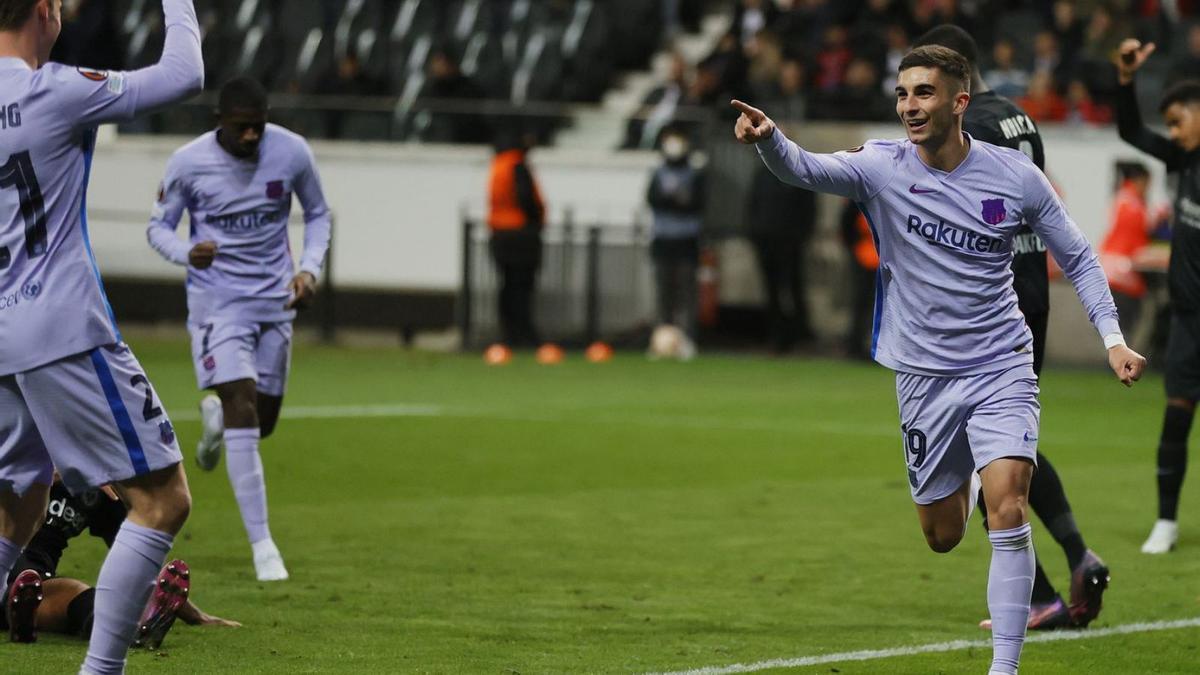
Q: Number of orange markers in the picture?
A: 3